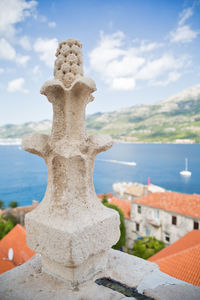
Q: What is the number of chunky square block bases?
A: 1